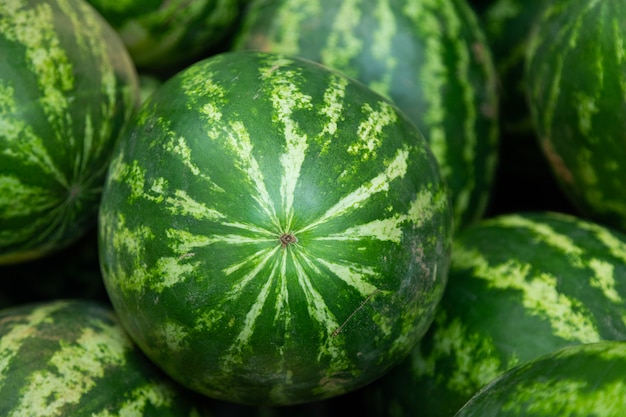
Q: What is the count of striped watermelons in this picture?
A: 9